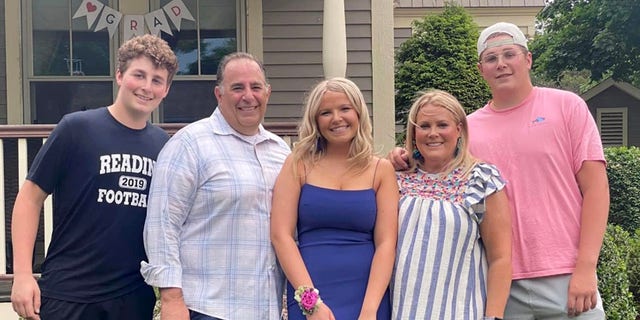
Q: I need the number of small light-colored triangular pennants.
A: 5